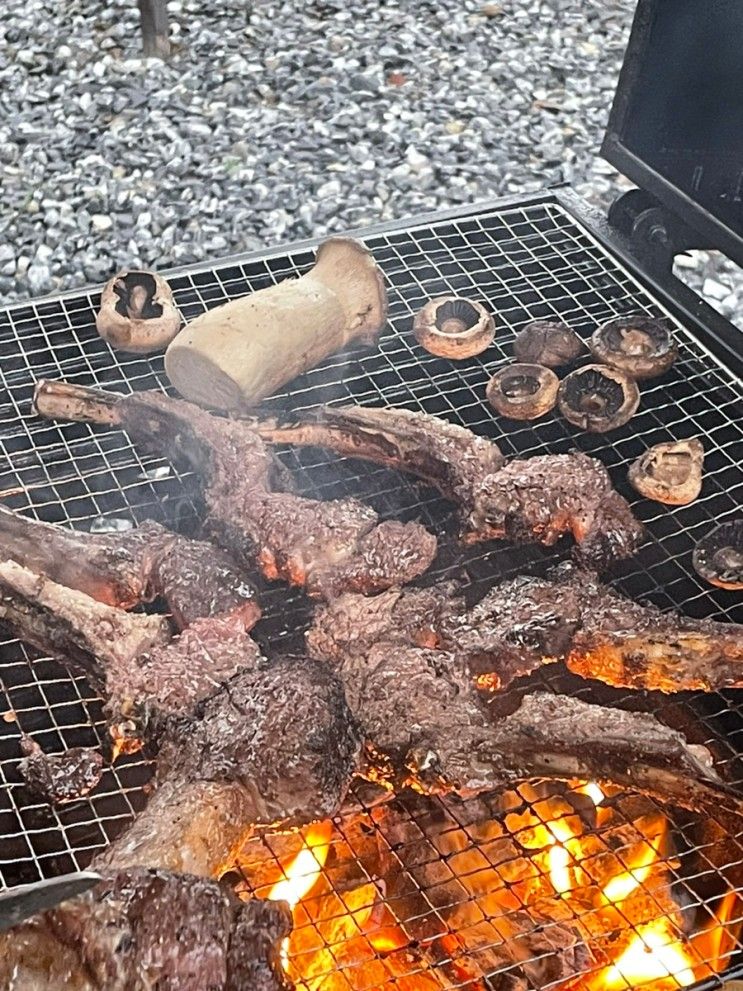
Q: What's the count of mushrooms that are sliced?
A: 0